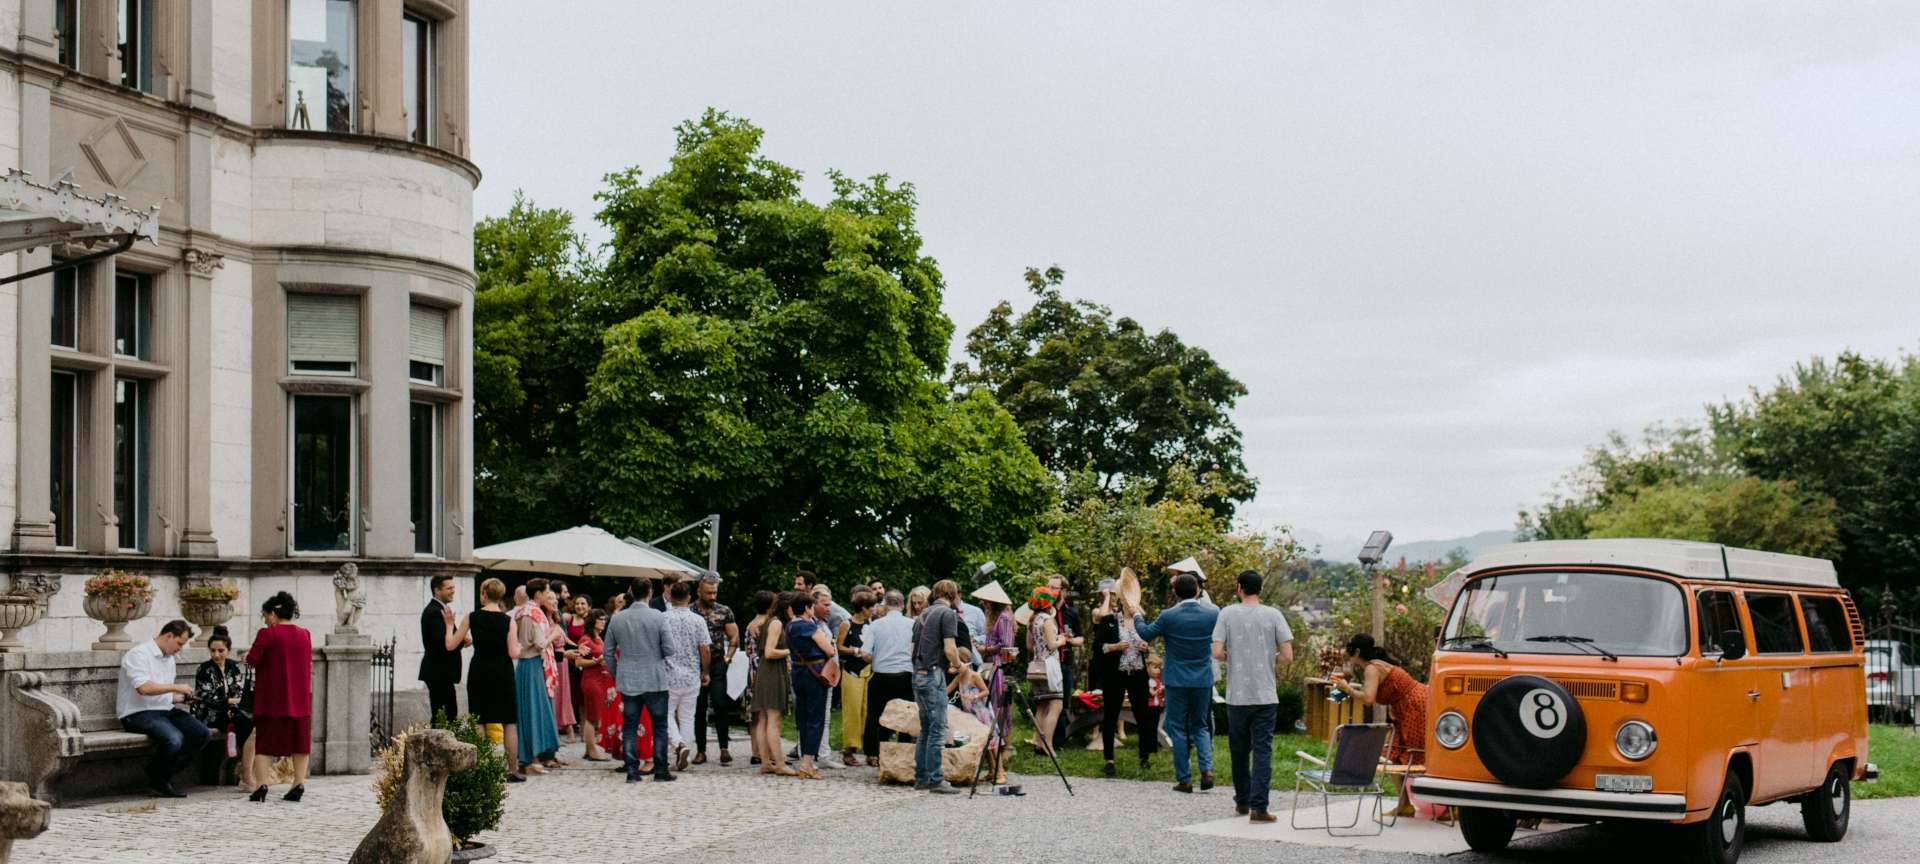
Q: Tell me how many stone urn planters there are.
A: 3